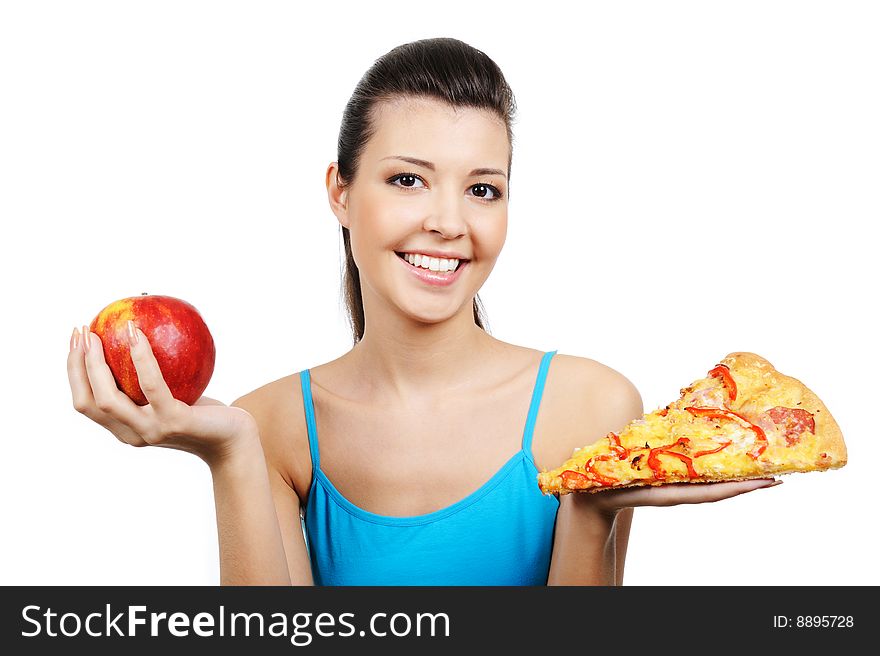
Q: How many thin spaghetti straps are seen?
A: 2